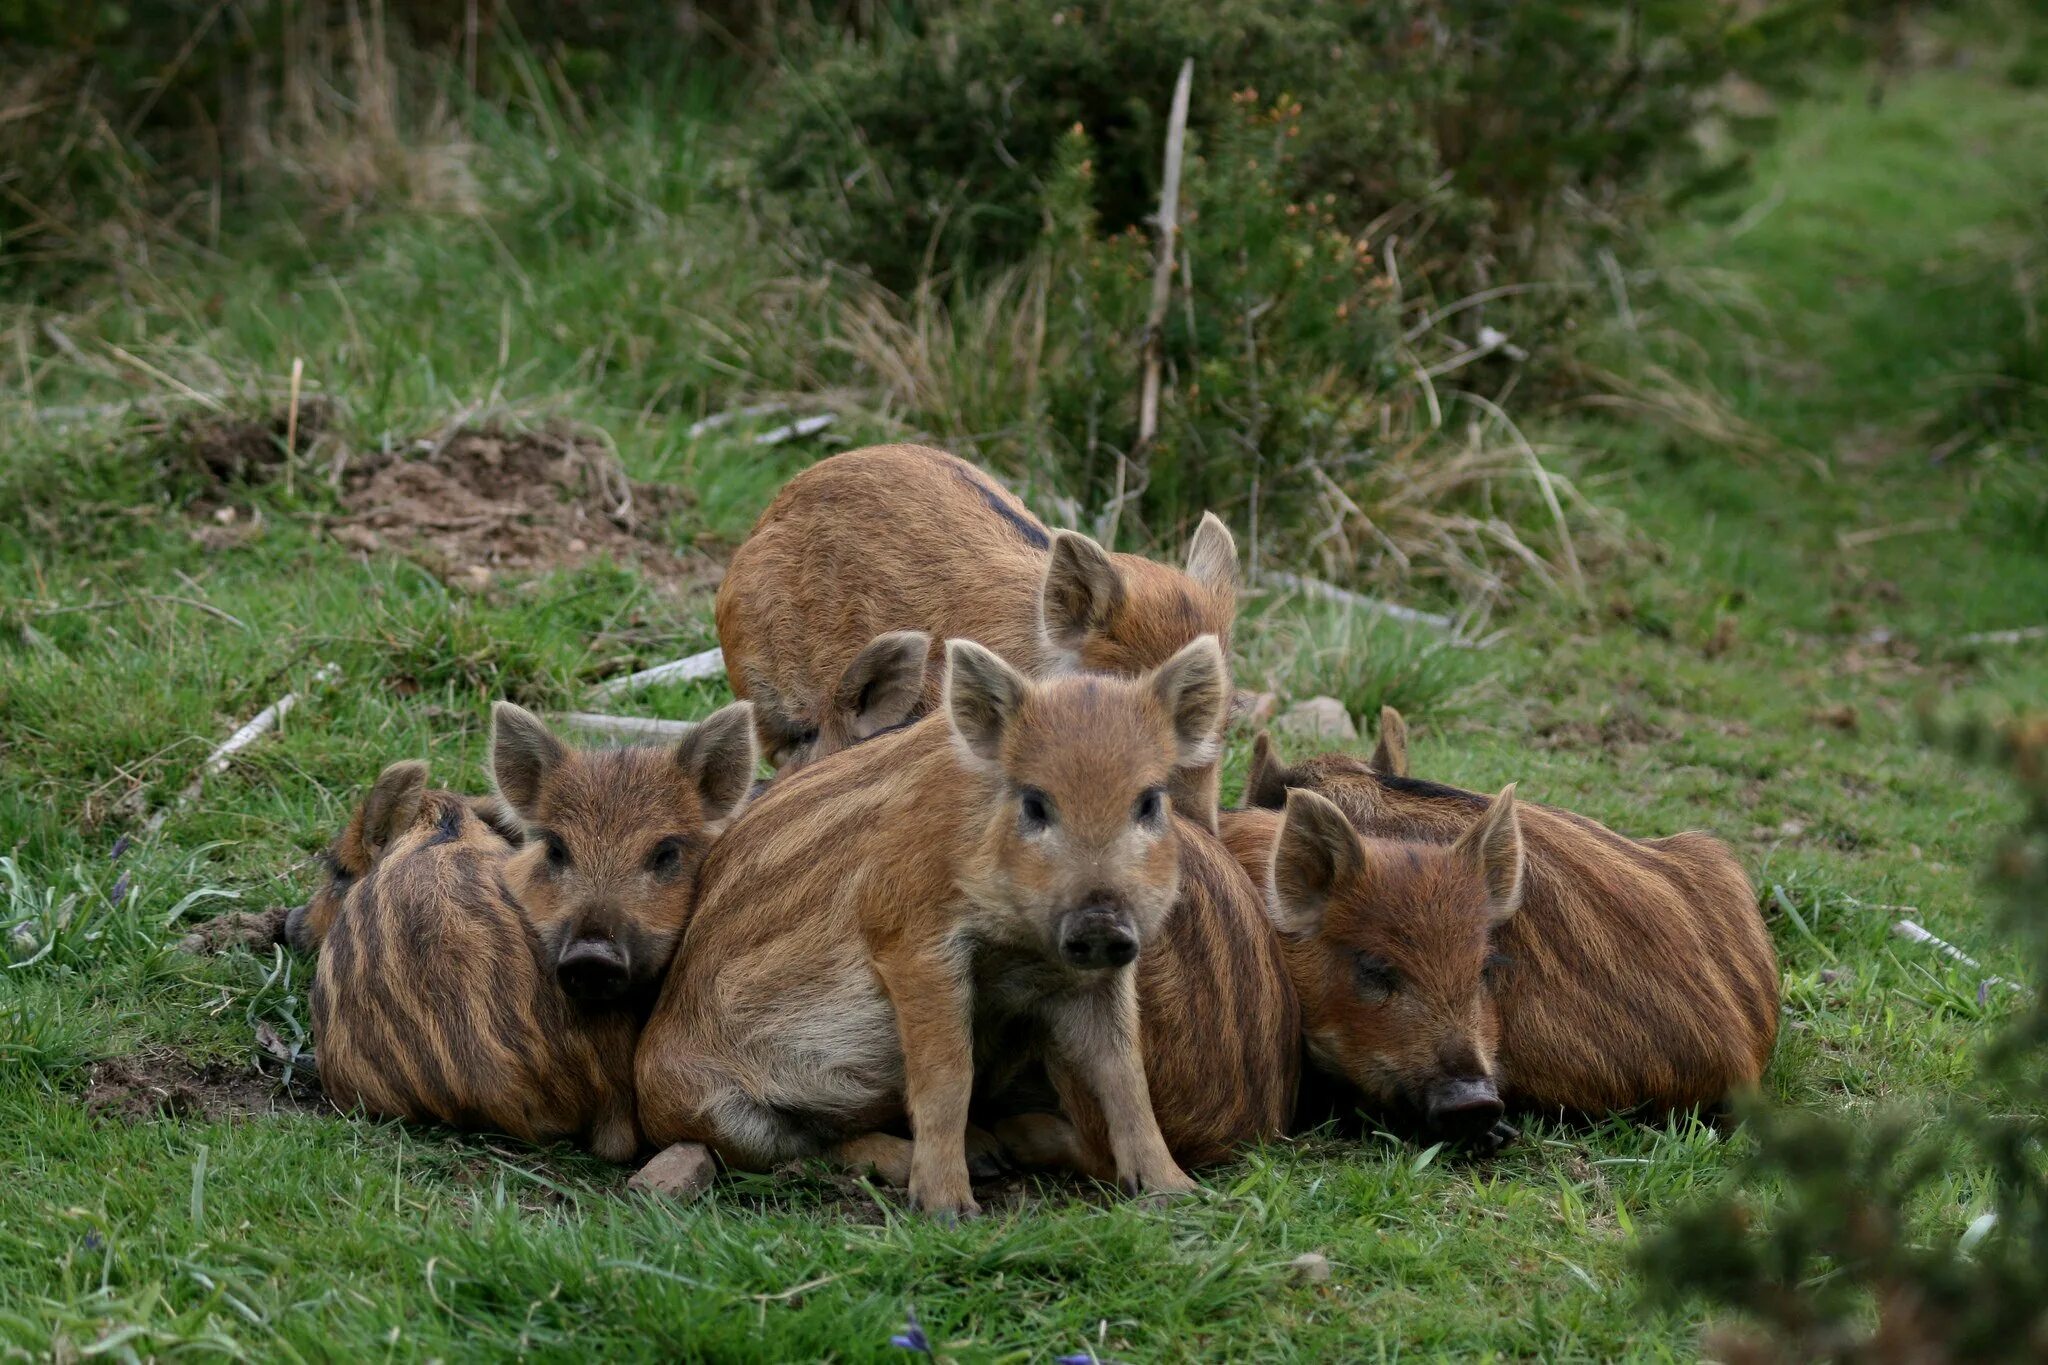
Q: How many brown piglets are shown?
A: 7